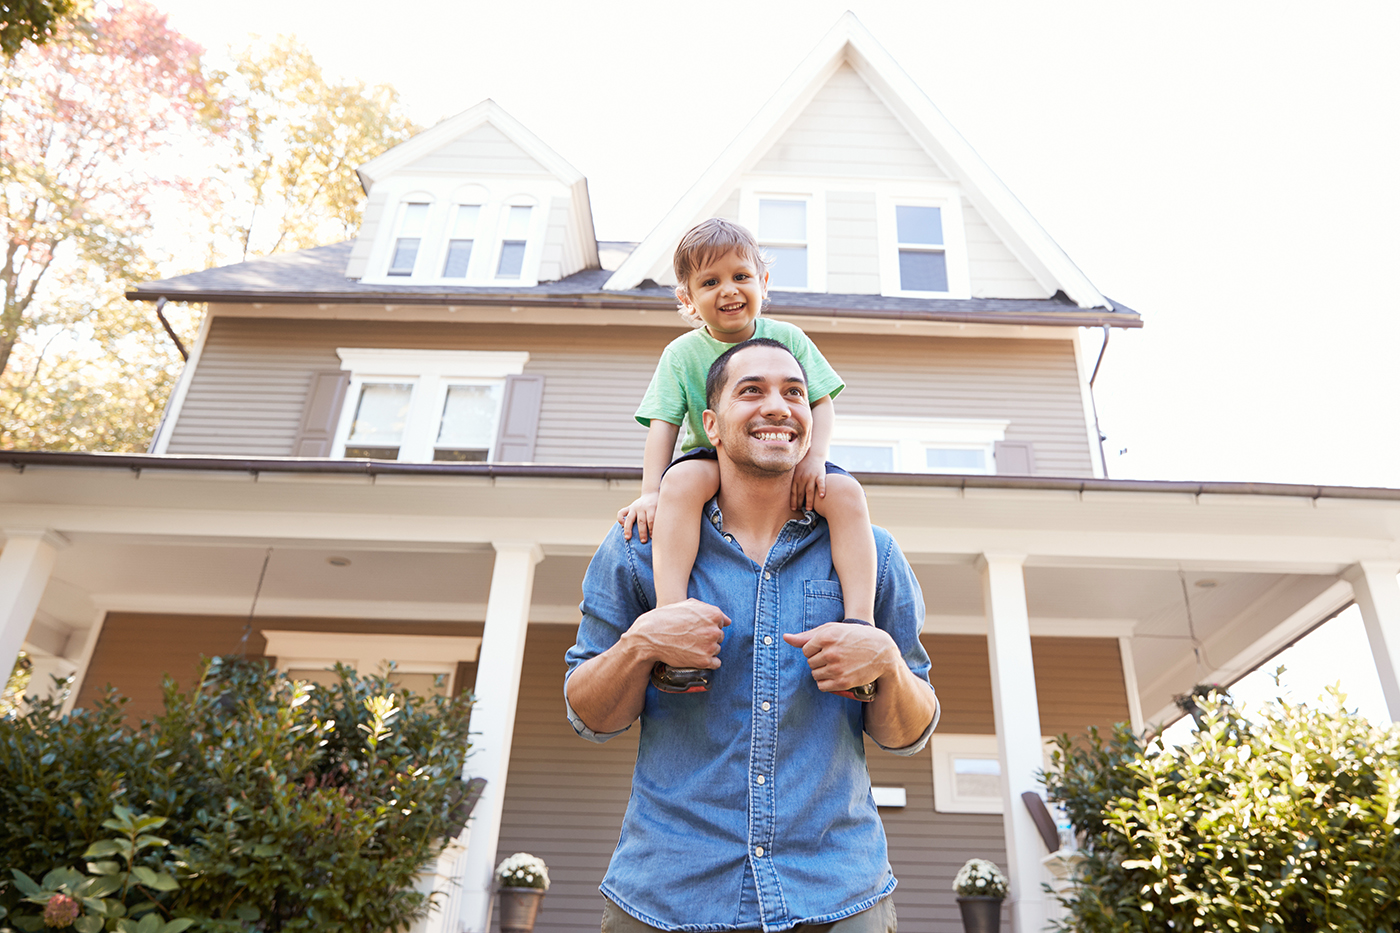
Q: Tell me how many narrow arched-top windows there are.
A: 3